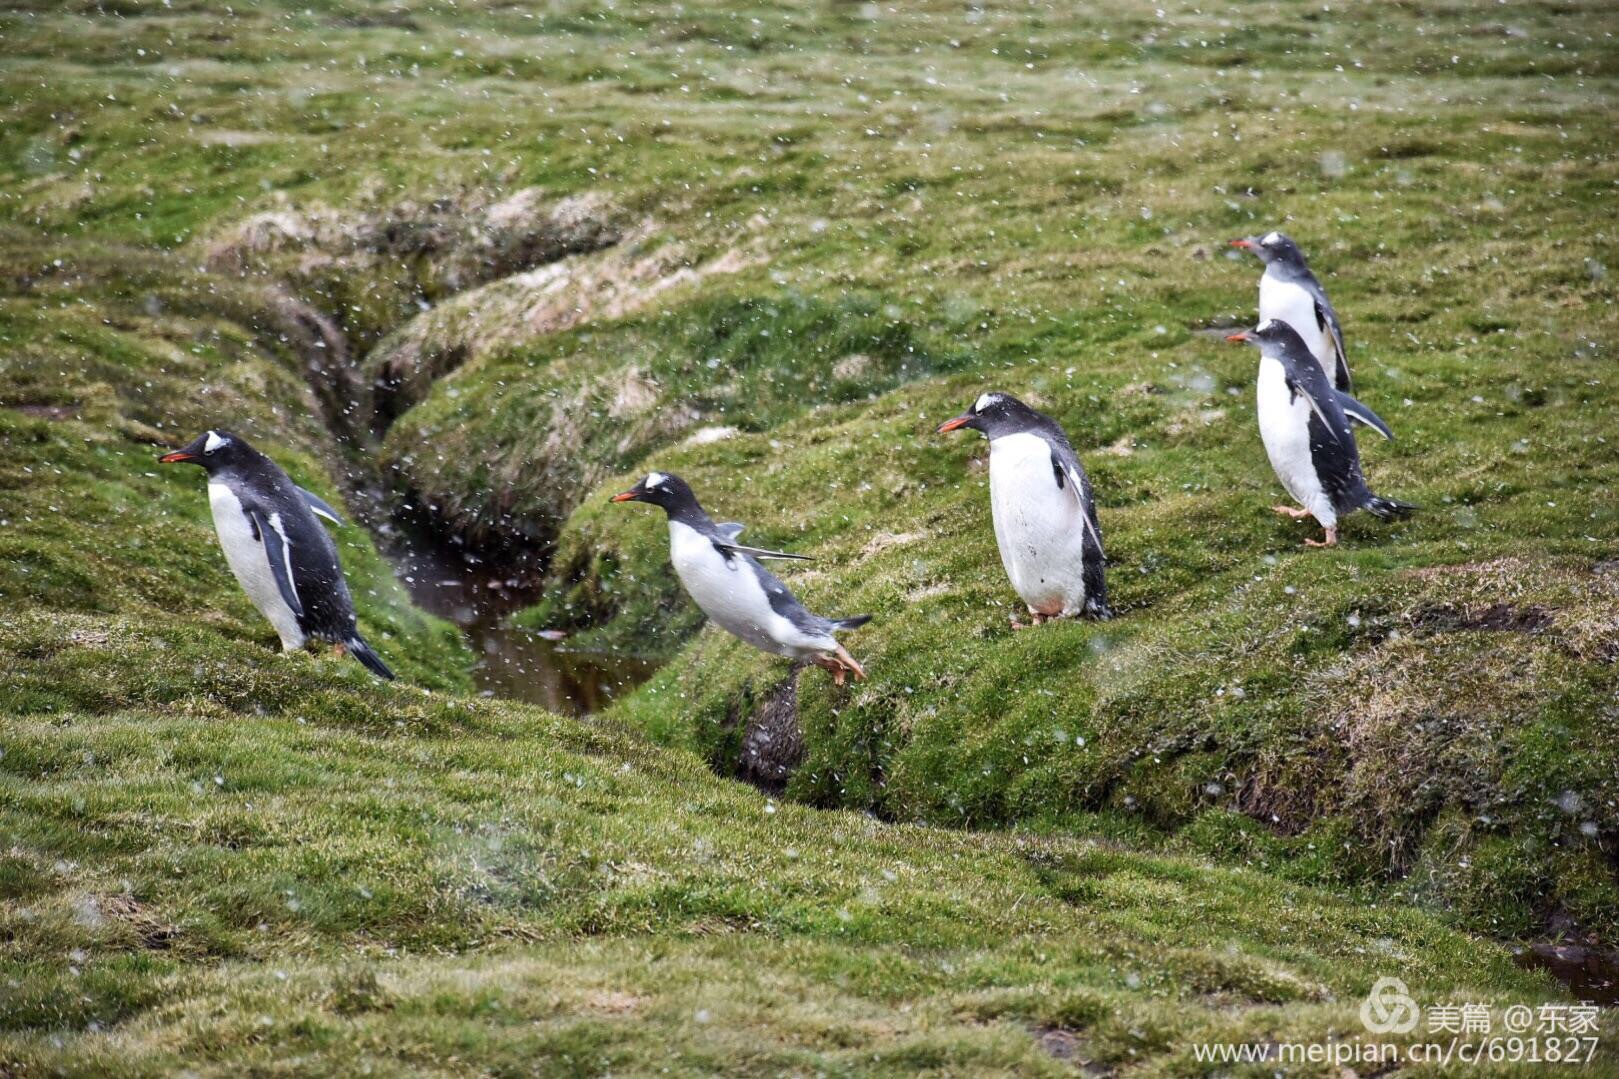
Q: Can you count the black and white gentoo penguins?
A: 5